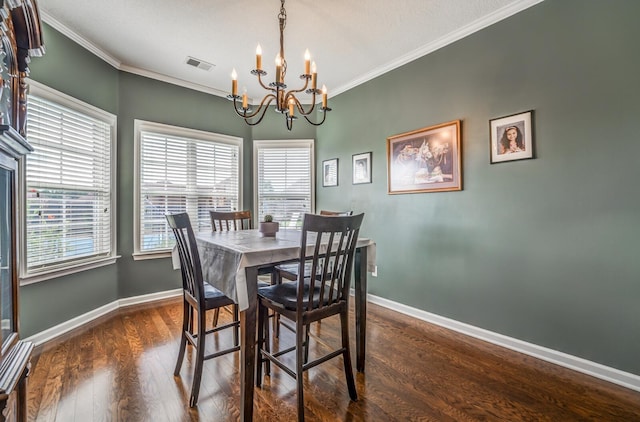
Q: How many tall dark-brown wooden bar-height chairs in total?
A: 4